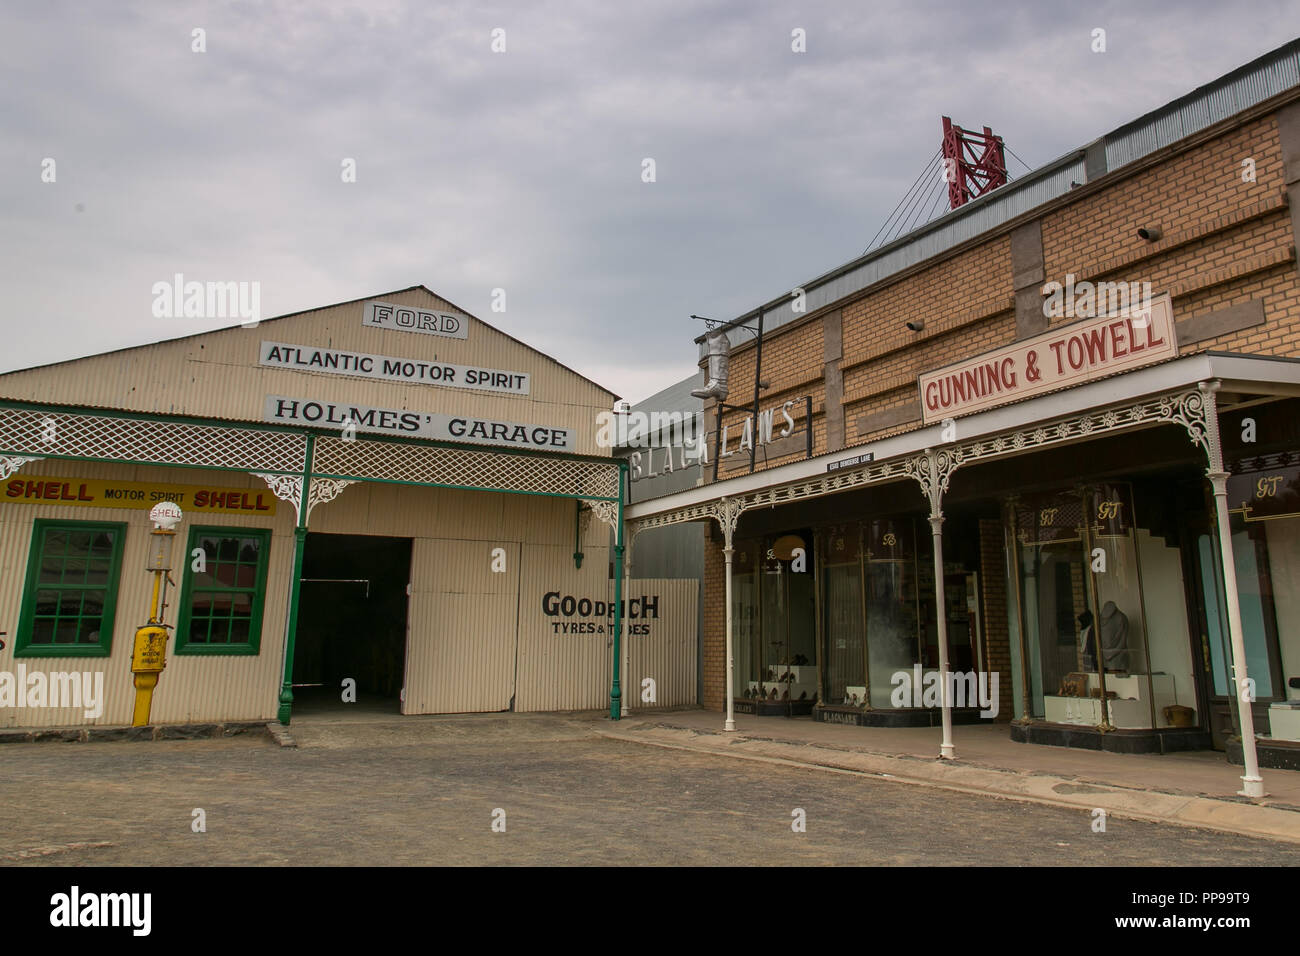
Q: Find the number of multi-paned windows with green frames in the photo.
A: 2